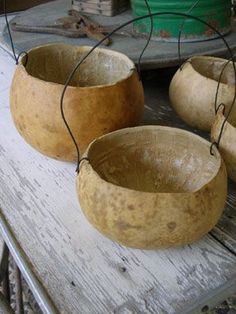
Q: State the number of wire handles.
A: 4